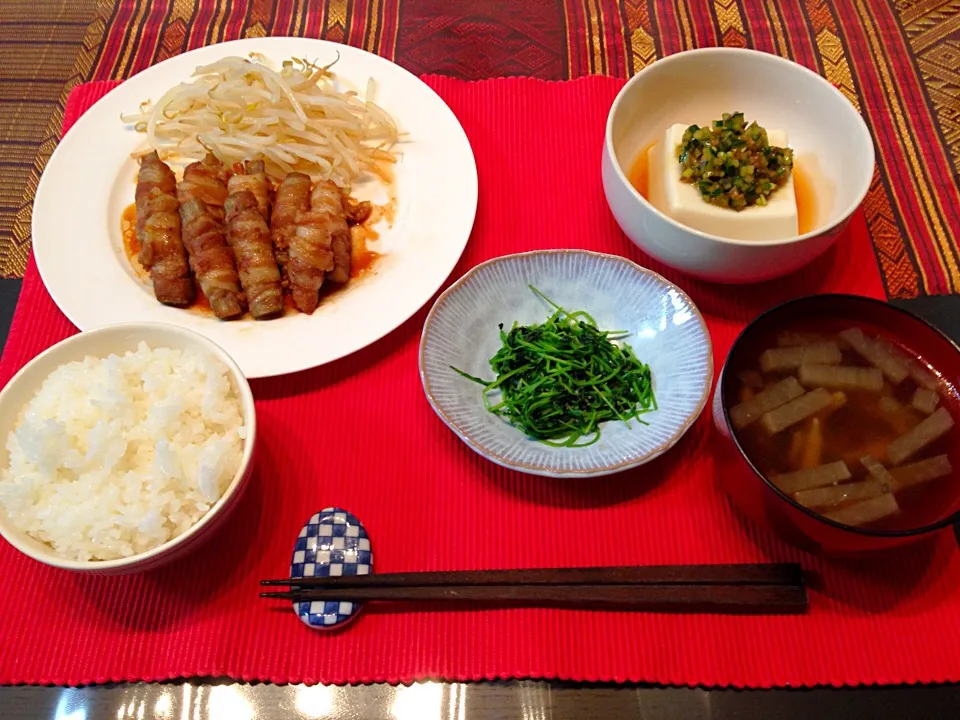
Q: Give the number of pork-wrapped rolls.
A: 9